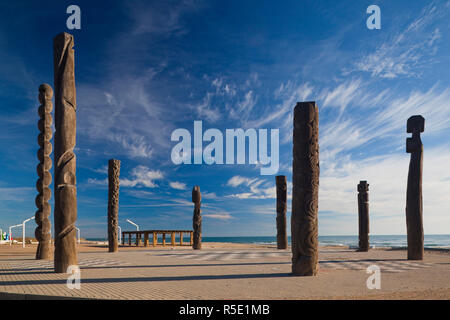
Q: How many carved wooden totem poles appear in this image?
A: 8